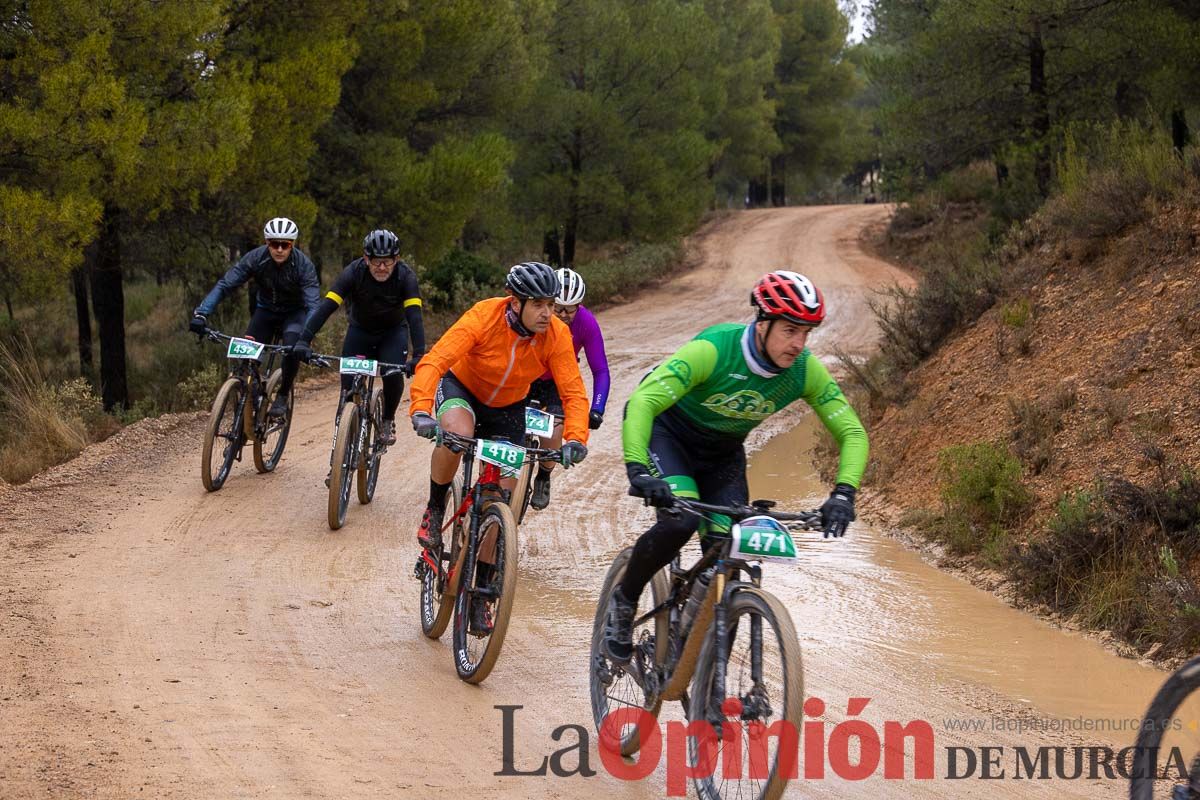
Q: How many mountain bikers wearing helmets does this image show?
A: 5